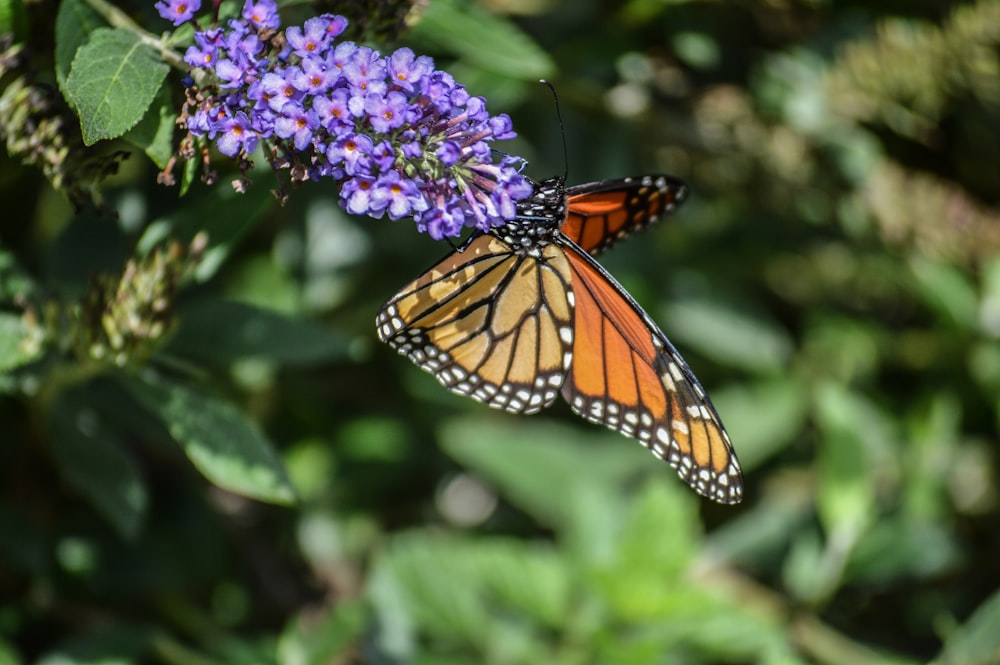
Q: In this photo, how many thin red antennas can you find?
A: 0